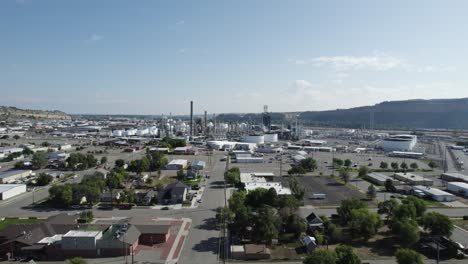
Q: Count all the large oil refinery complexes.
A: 1